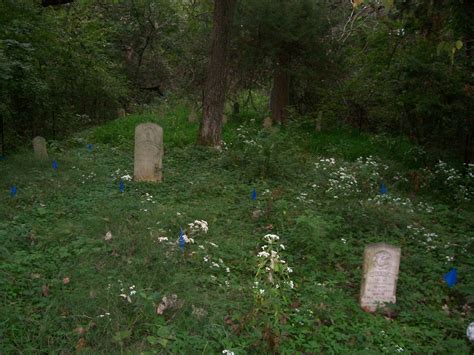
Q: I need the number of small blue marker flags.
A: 8